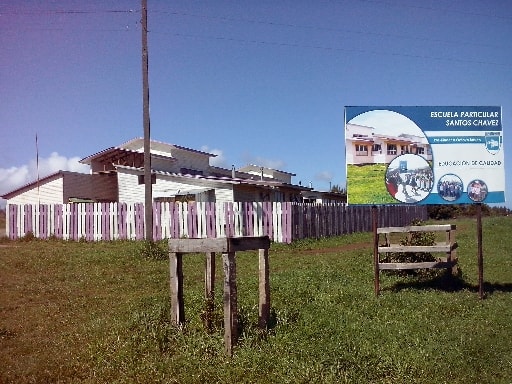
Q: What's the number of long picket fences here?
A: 1